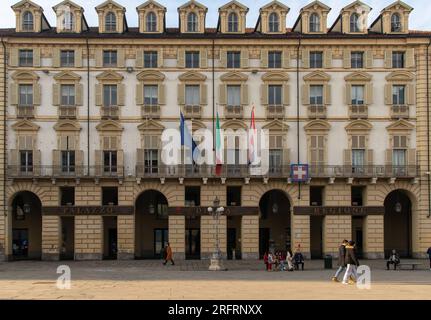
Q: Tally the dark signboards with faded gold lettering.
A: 3